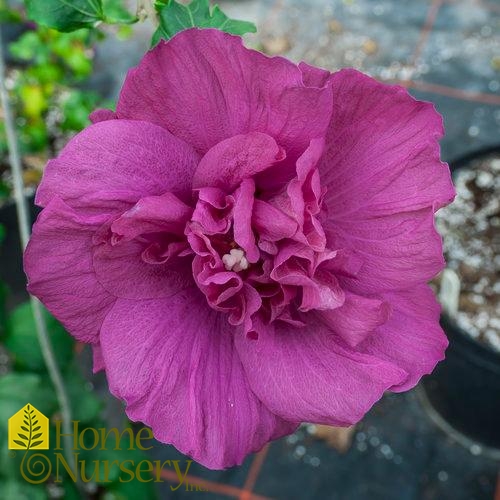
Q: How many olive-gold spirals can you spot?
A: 1